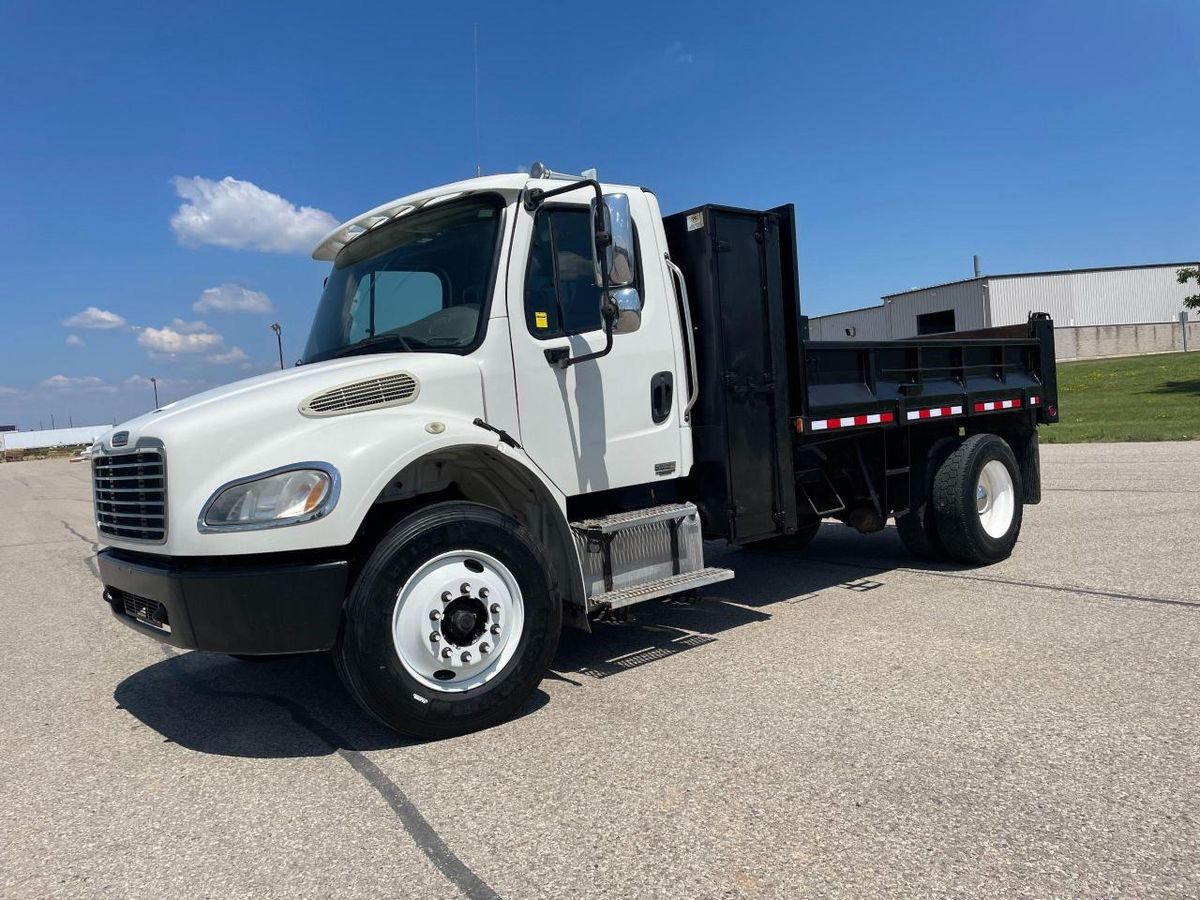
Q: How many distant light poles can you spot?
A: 2